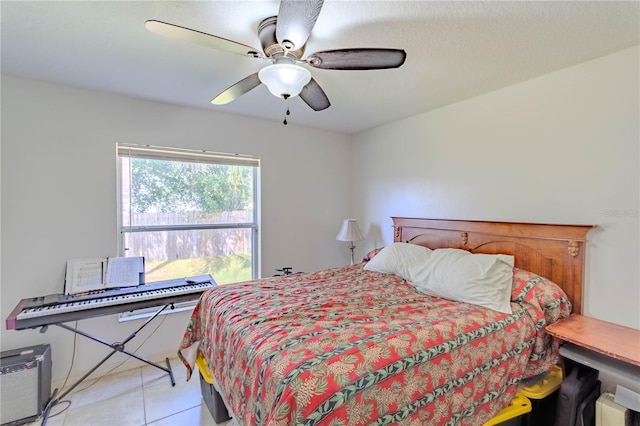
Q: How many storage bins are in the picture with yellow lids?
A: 3